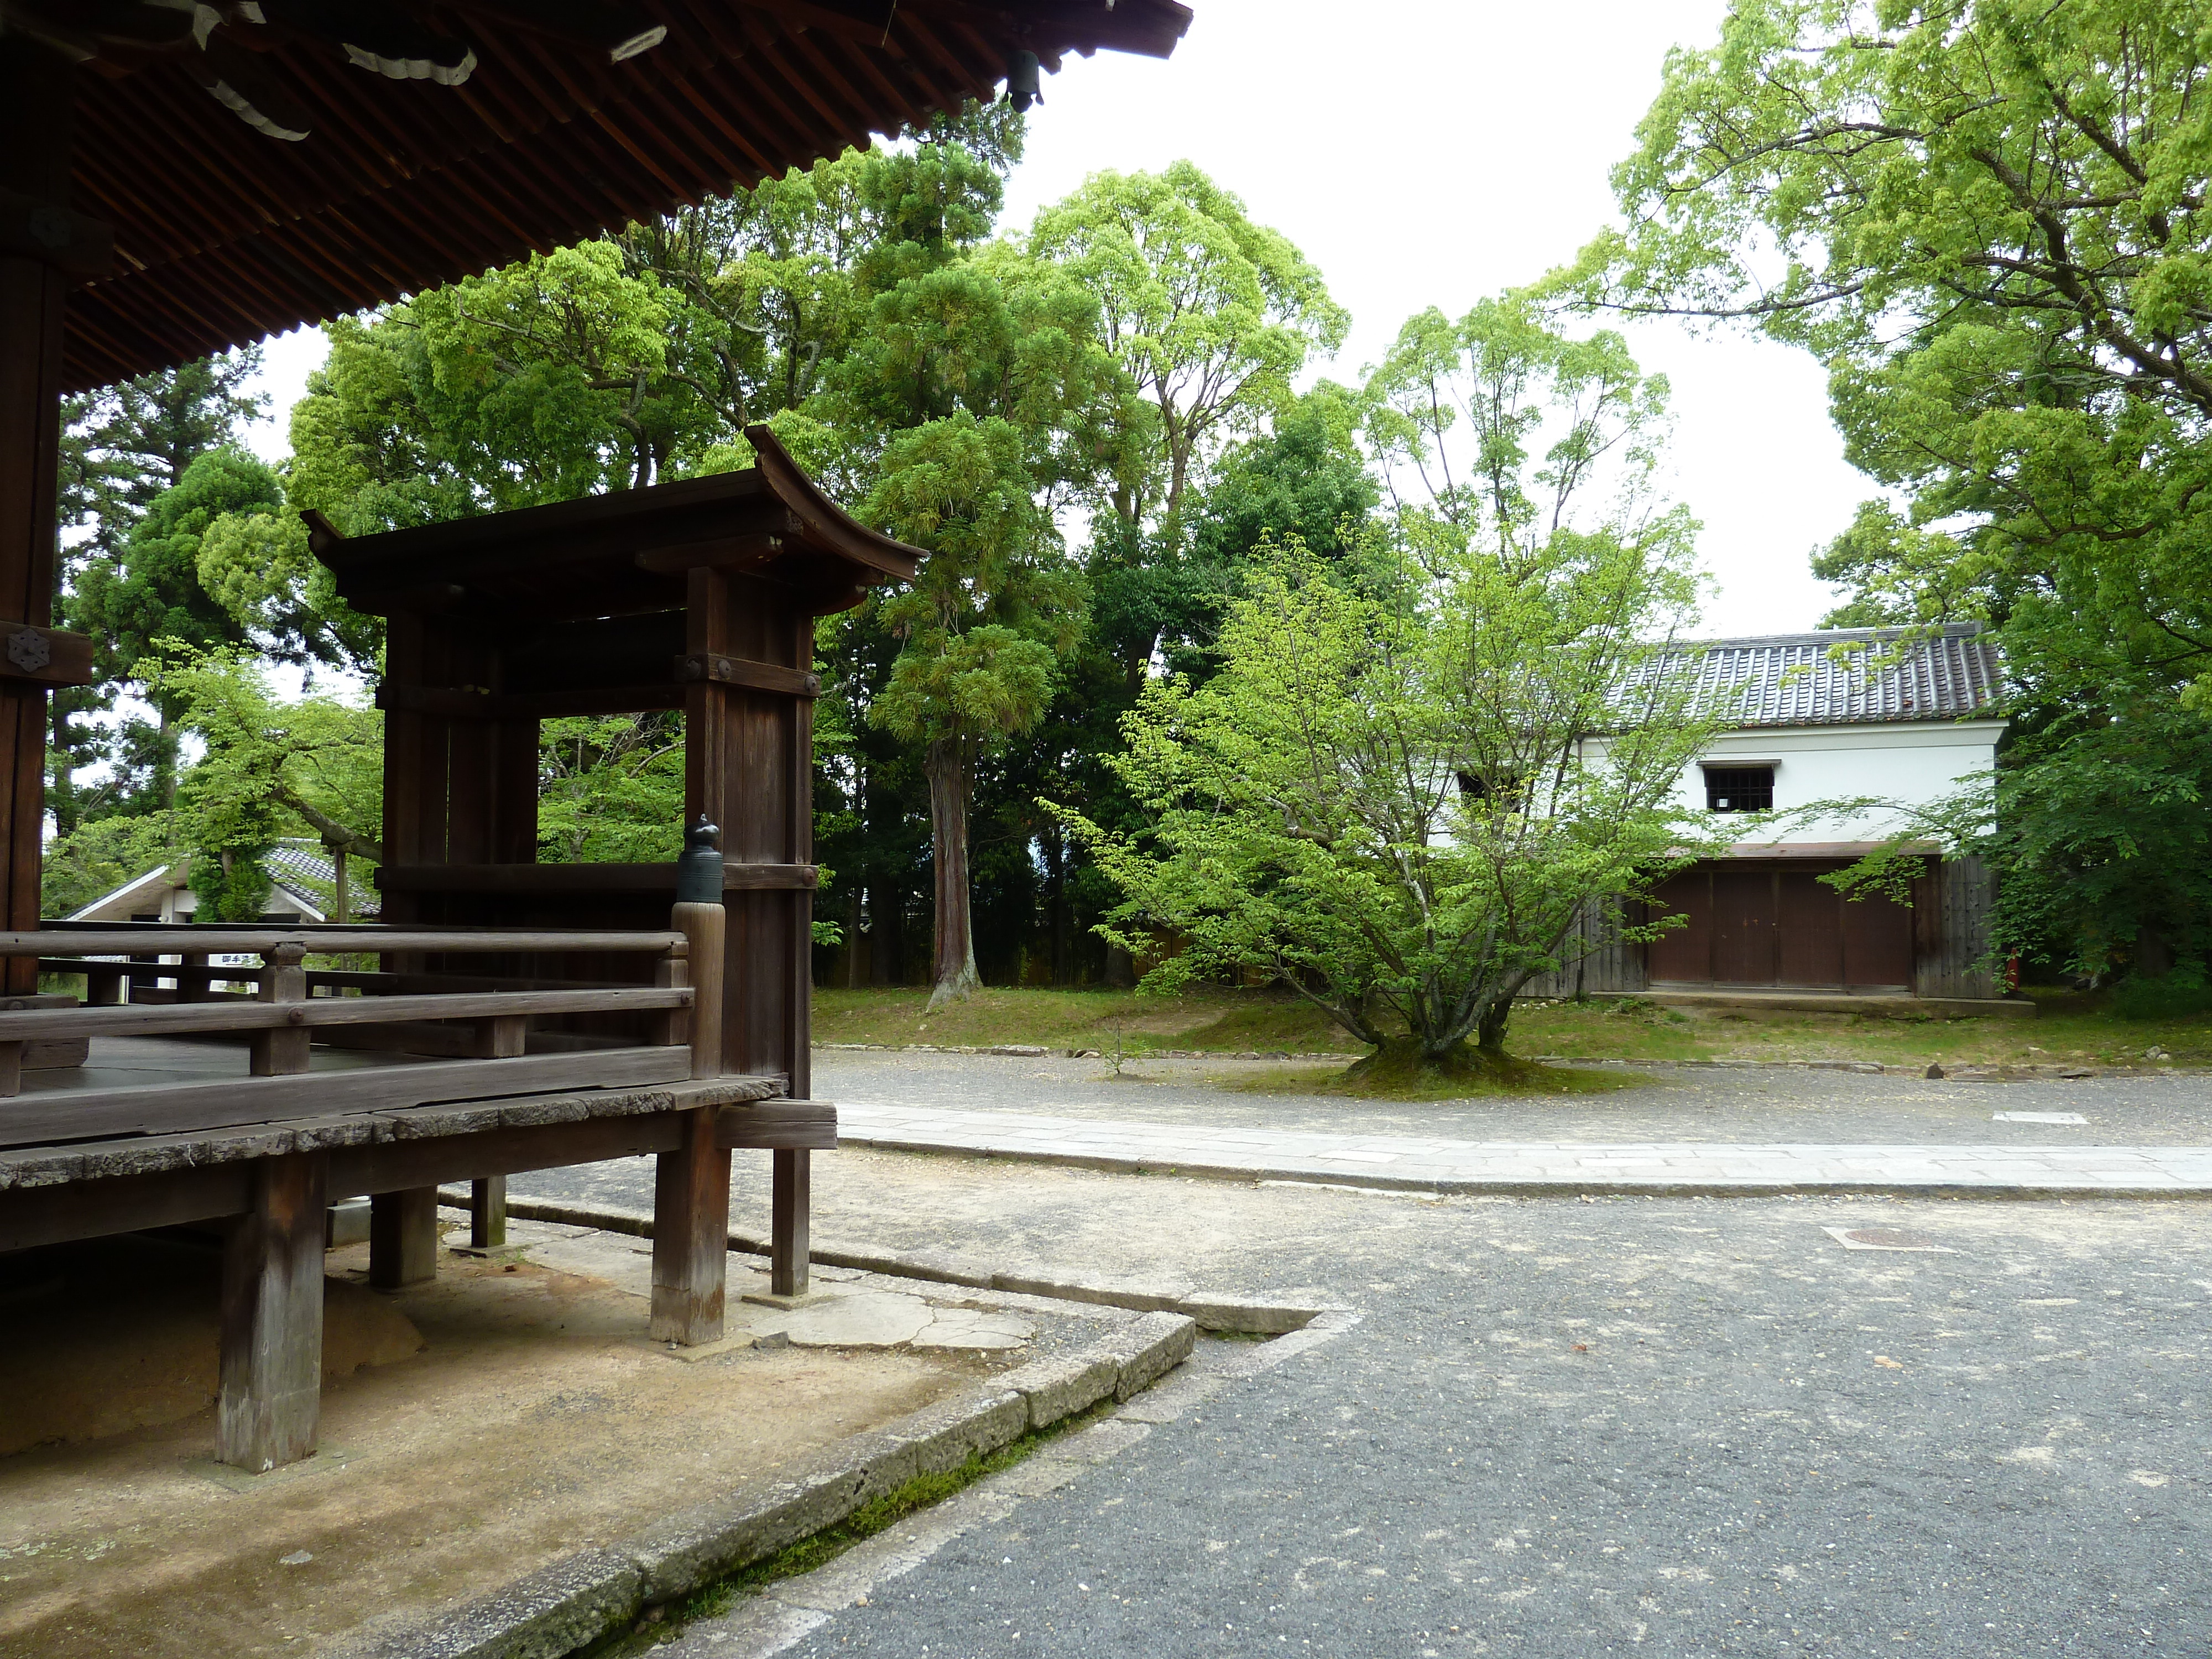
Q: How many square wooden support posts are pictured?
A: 5